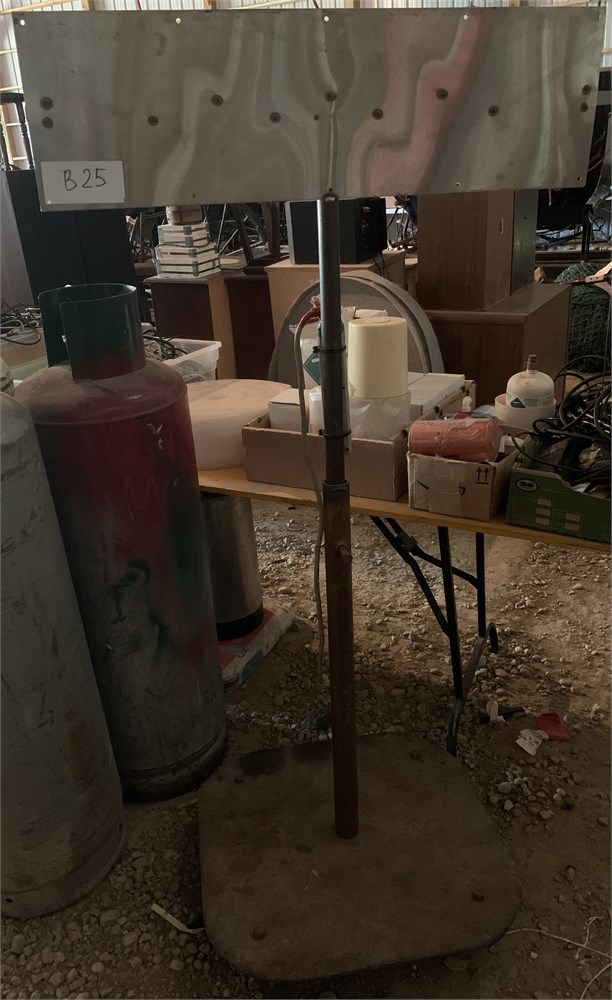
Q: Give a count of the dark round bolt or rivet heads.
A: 11